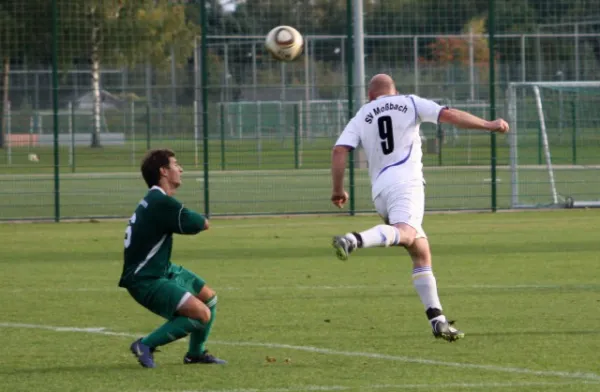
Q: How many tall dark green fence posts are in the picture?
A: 4